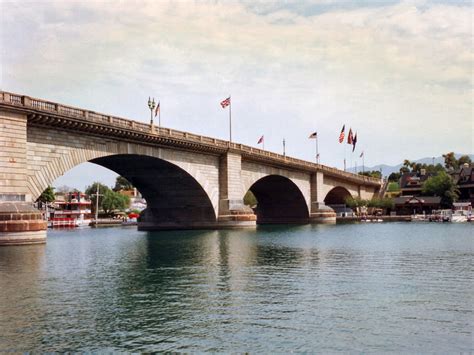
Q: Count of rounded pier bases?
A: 3